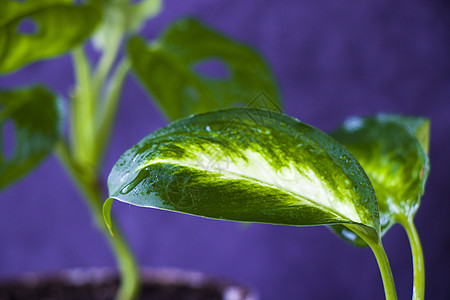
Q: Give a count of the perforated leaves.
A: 3